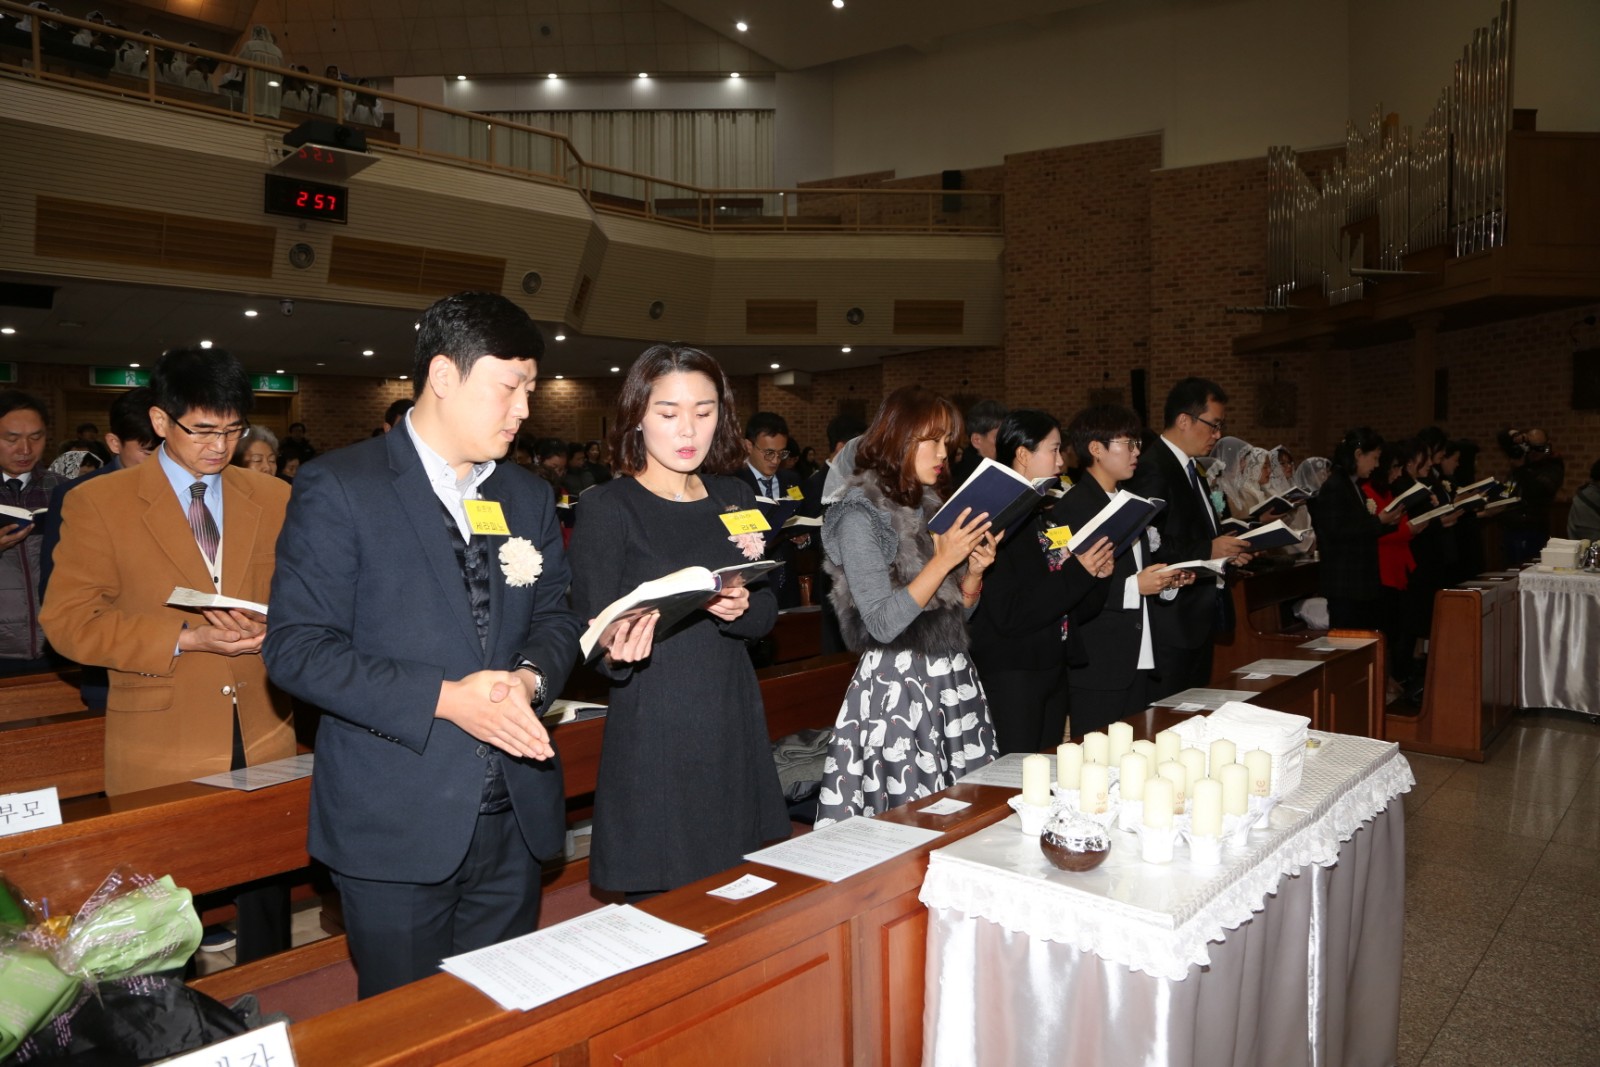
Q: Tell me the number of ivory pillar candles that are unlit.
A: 15